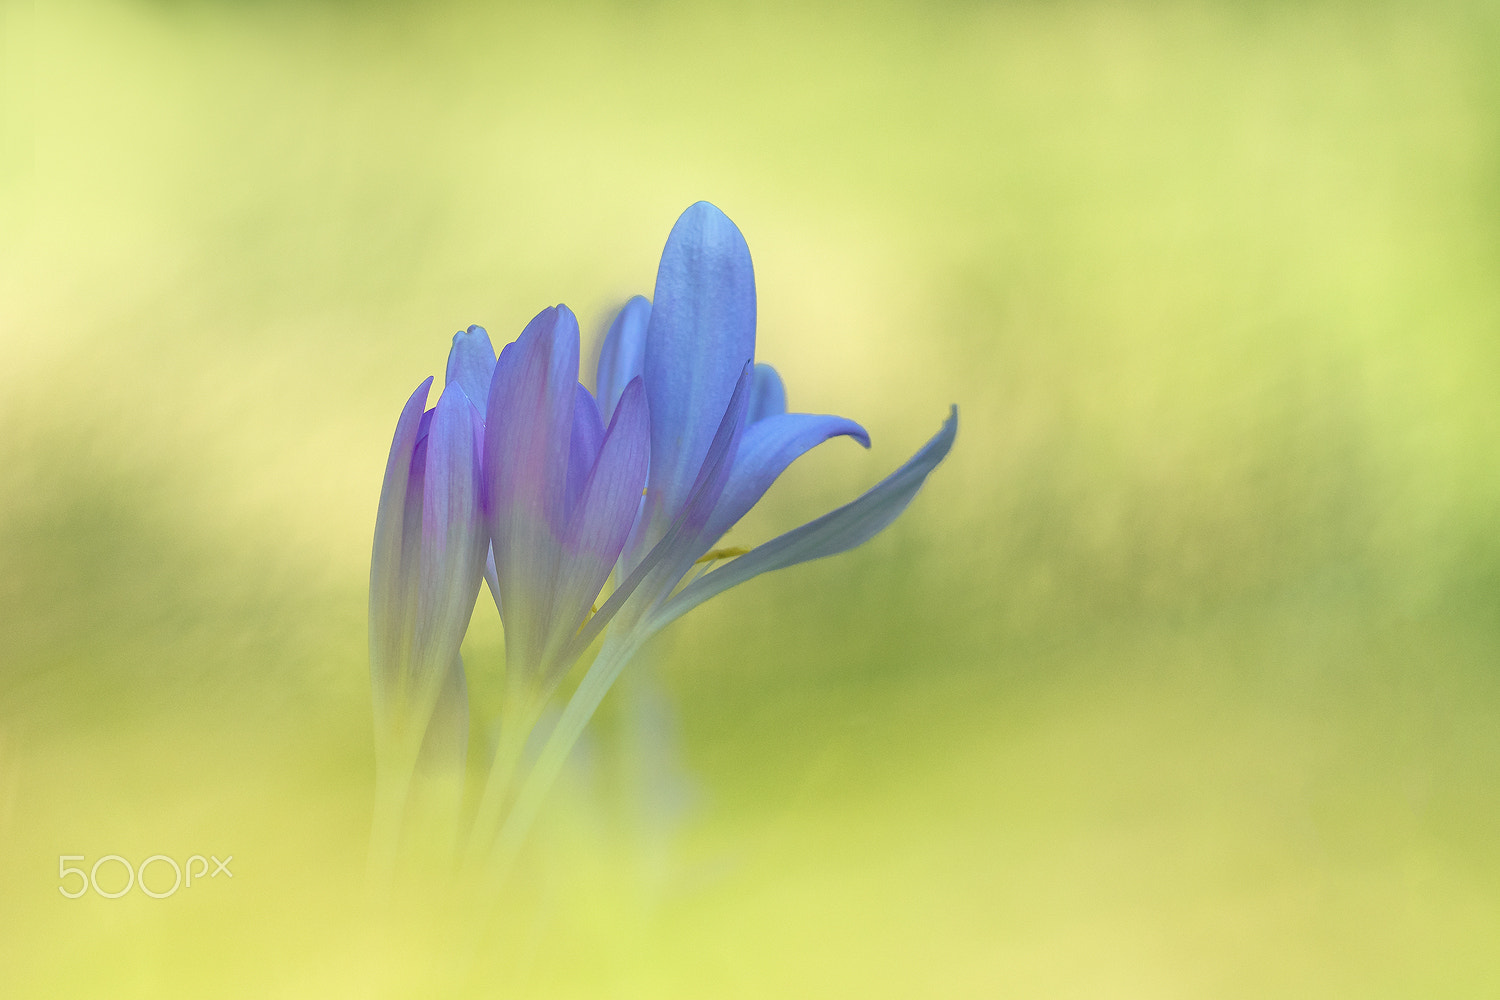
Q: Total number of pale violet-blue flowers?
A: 3